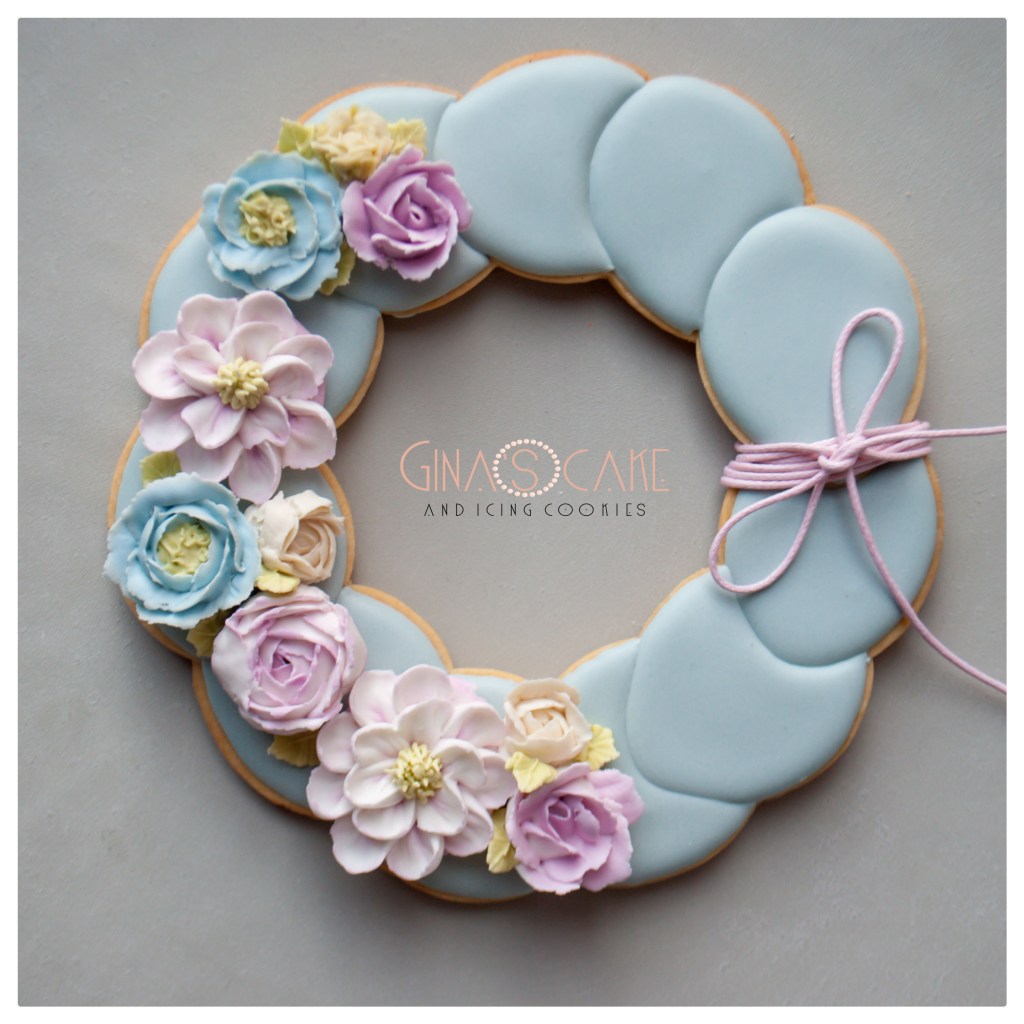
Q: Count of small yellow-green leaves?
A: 10